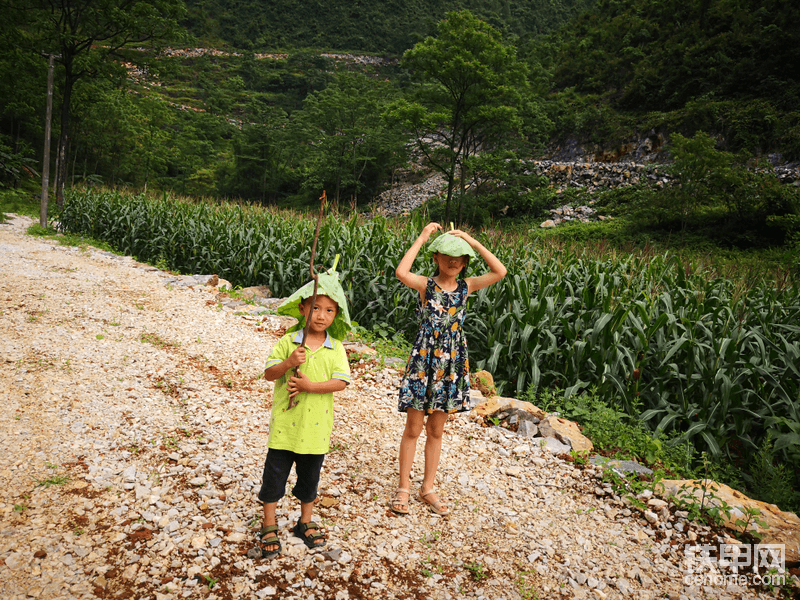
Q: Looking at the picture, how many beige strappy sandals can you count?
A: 2